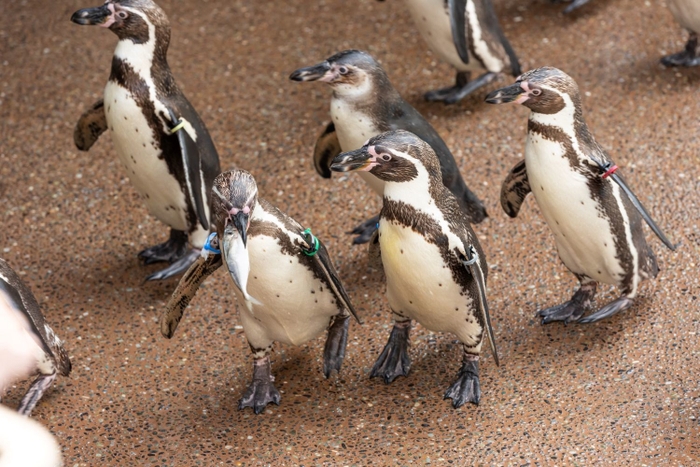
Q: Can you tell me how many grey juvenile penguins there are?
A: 1